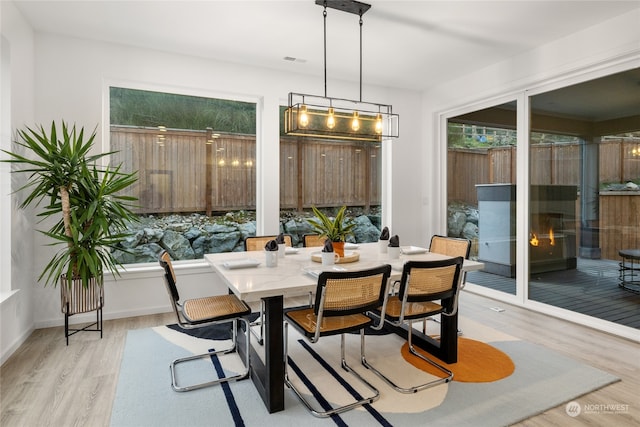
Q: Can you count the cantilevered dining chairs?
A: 6